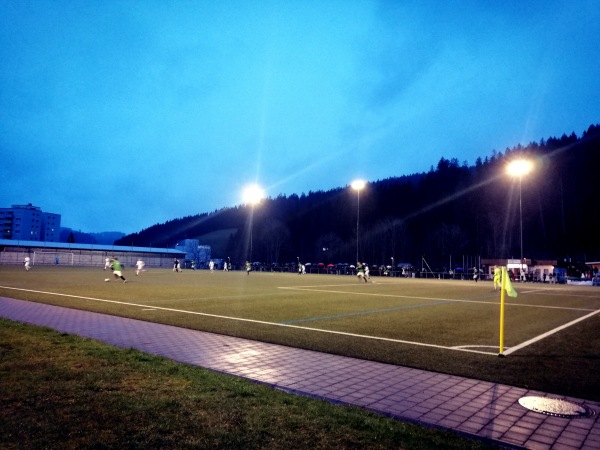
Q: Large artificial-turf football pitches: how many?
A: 1